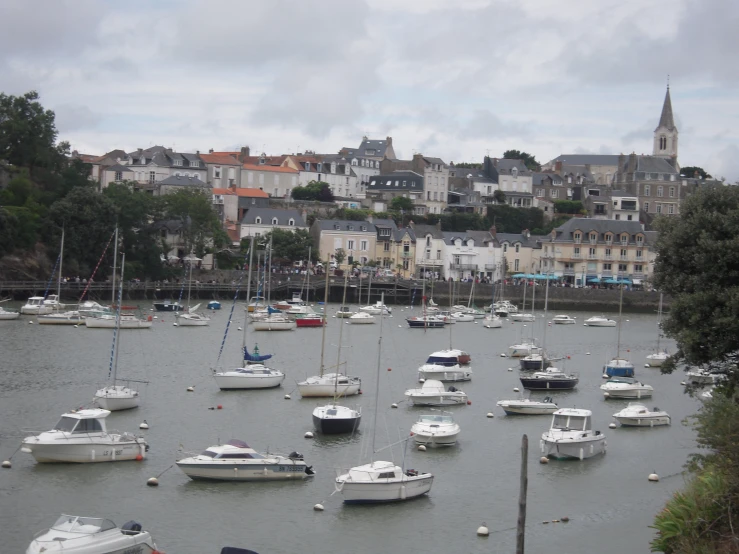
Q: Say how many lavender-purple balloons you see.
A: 0